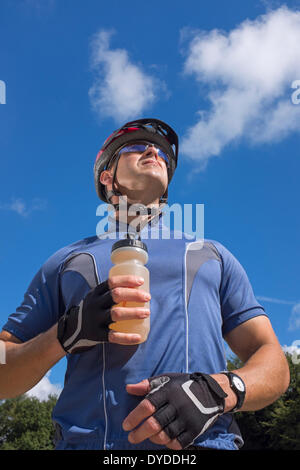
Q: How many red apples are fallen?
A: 0